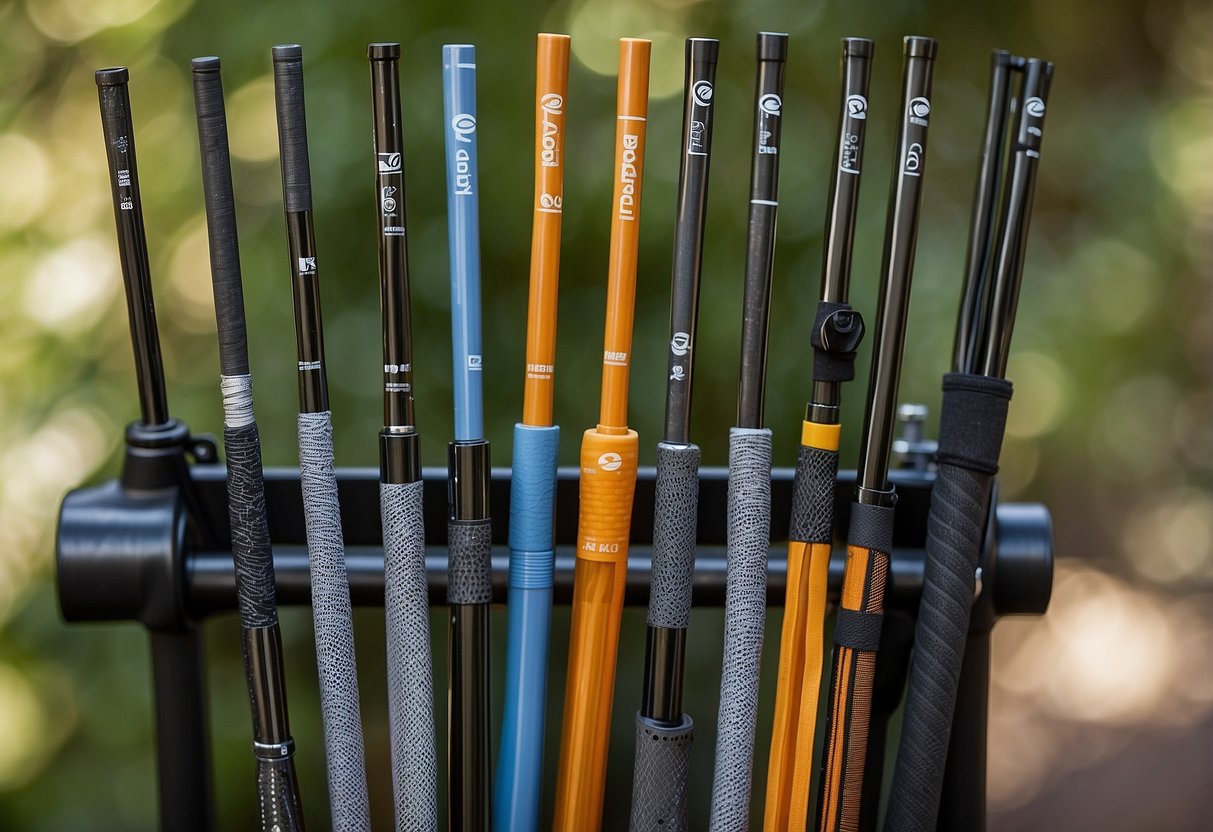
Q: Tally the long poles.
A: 12